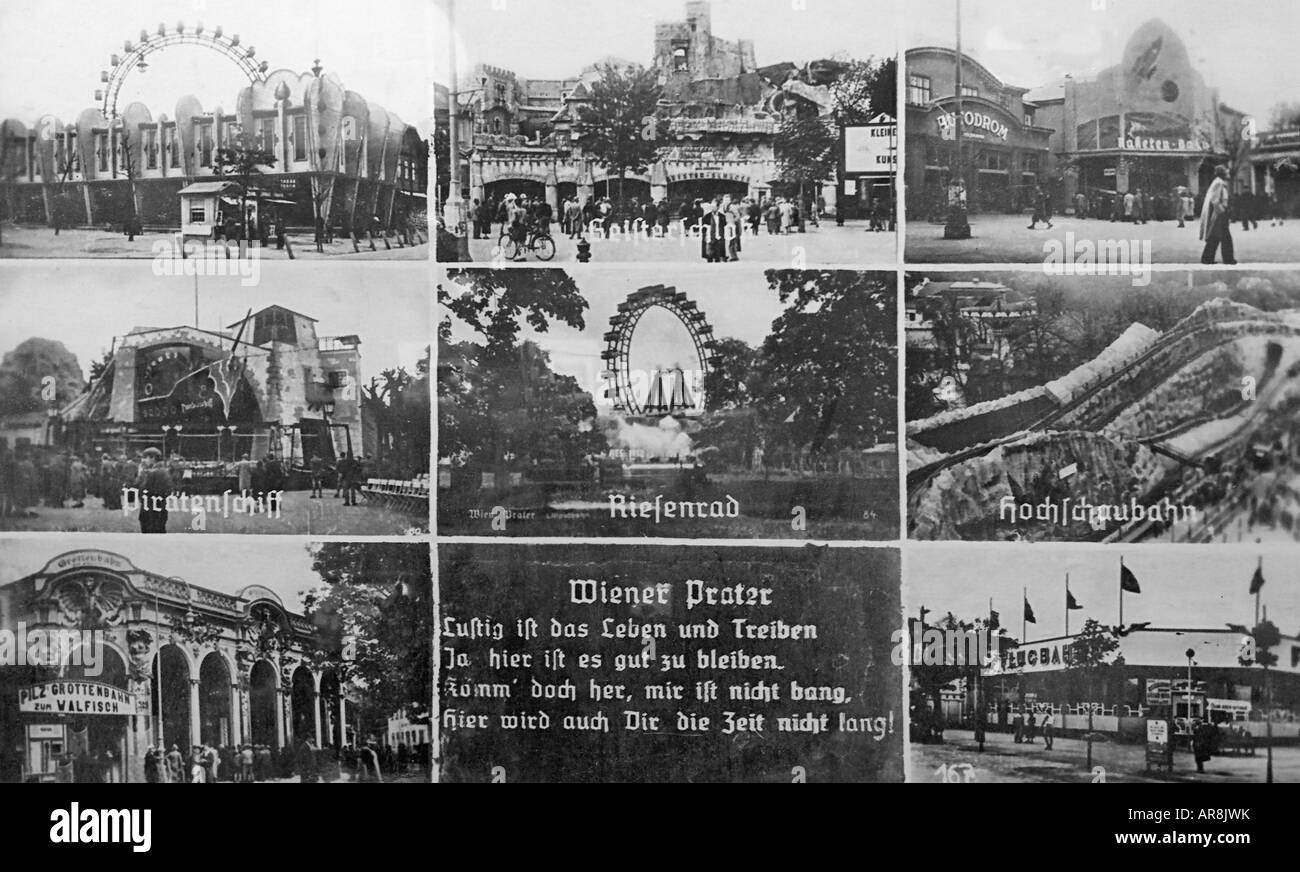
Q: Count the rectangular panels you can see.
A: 9